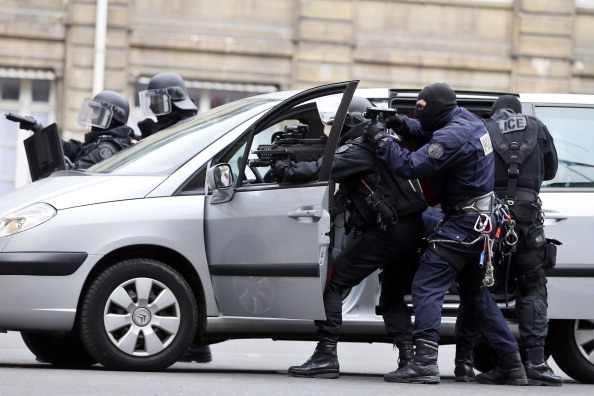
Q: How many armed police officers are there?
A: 5